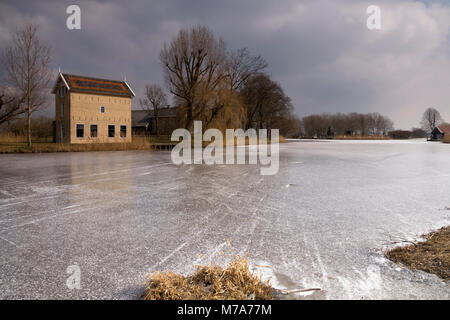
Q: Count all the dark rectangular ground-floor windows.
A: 4